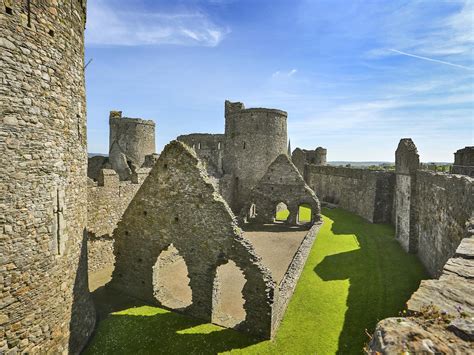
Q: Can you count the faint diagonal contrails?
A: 1